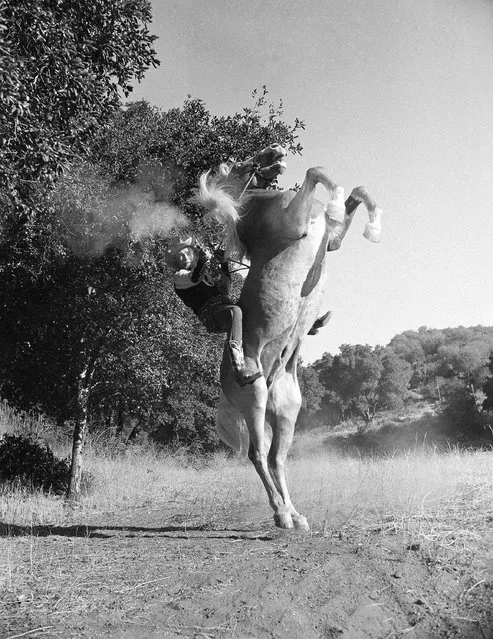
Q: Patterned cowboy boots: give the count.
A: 1